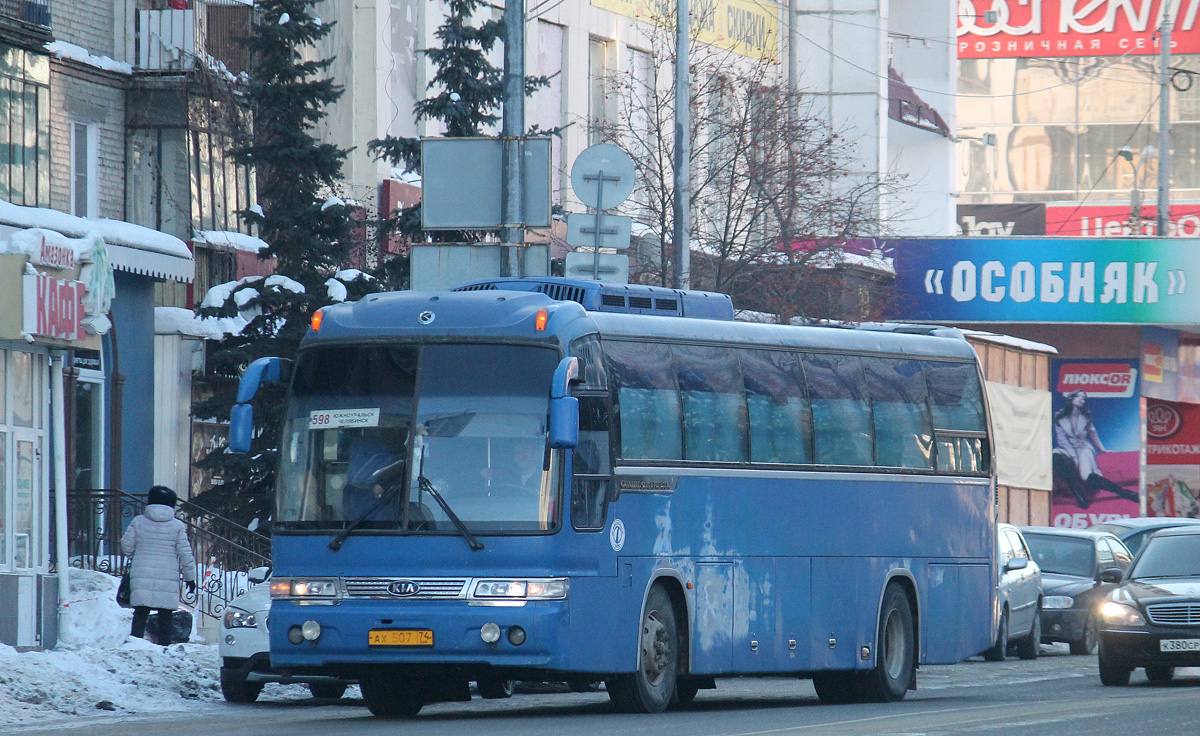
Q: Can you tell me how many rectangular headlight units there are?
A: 2